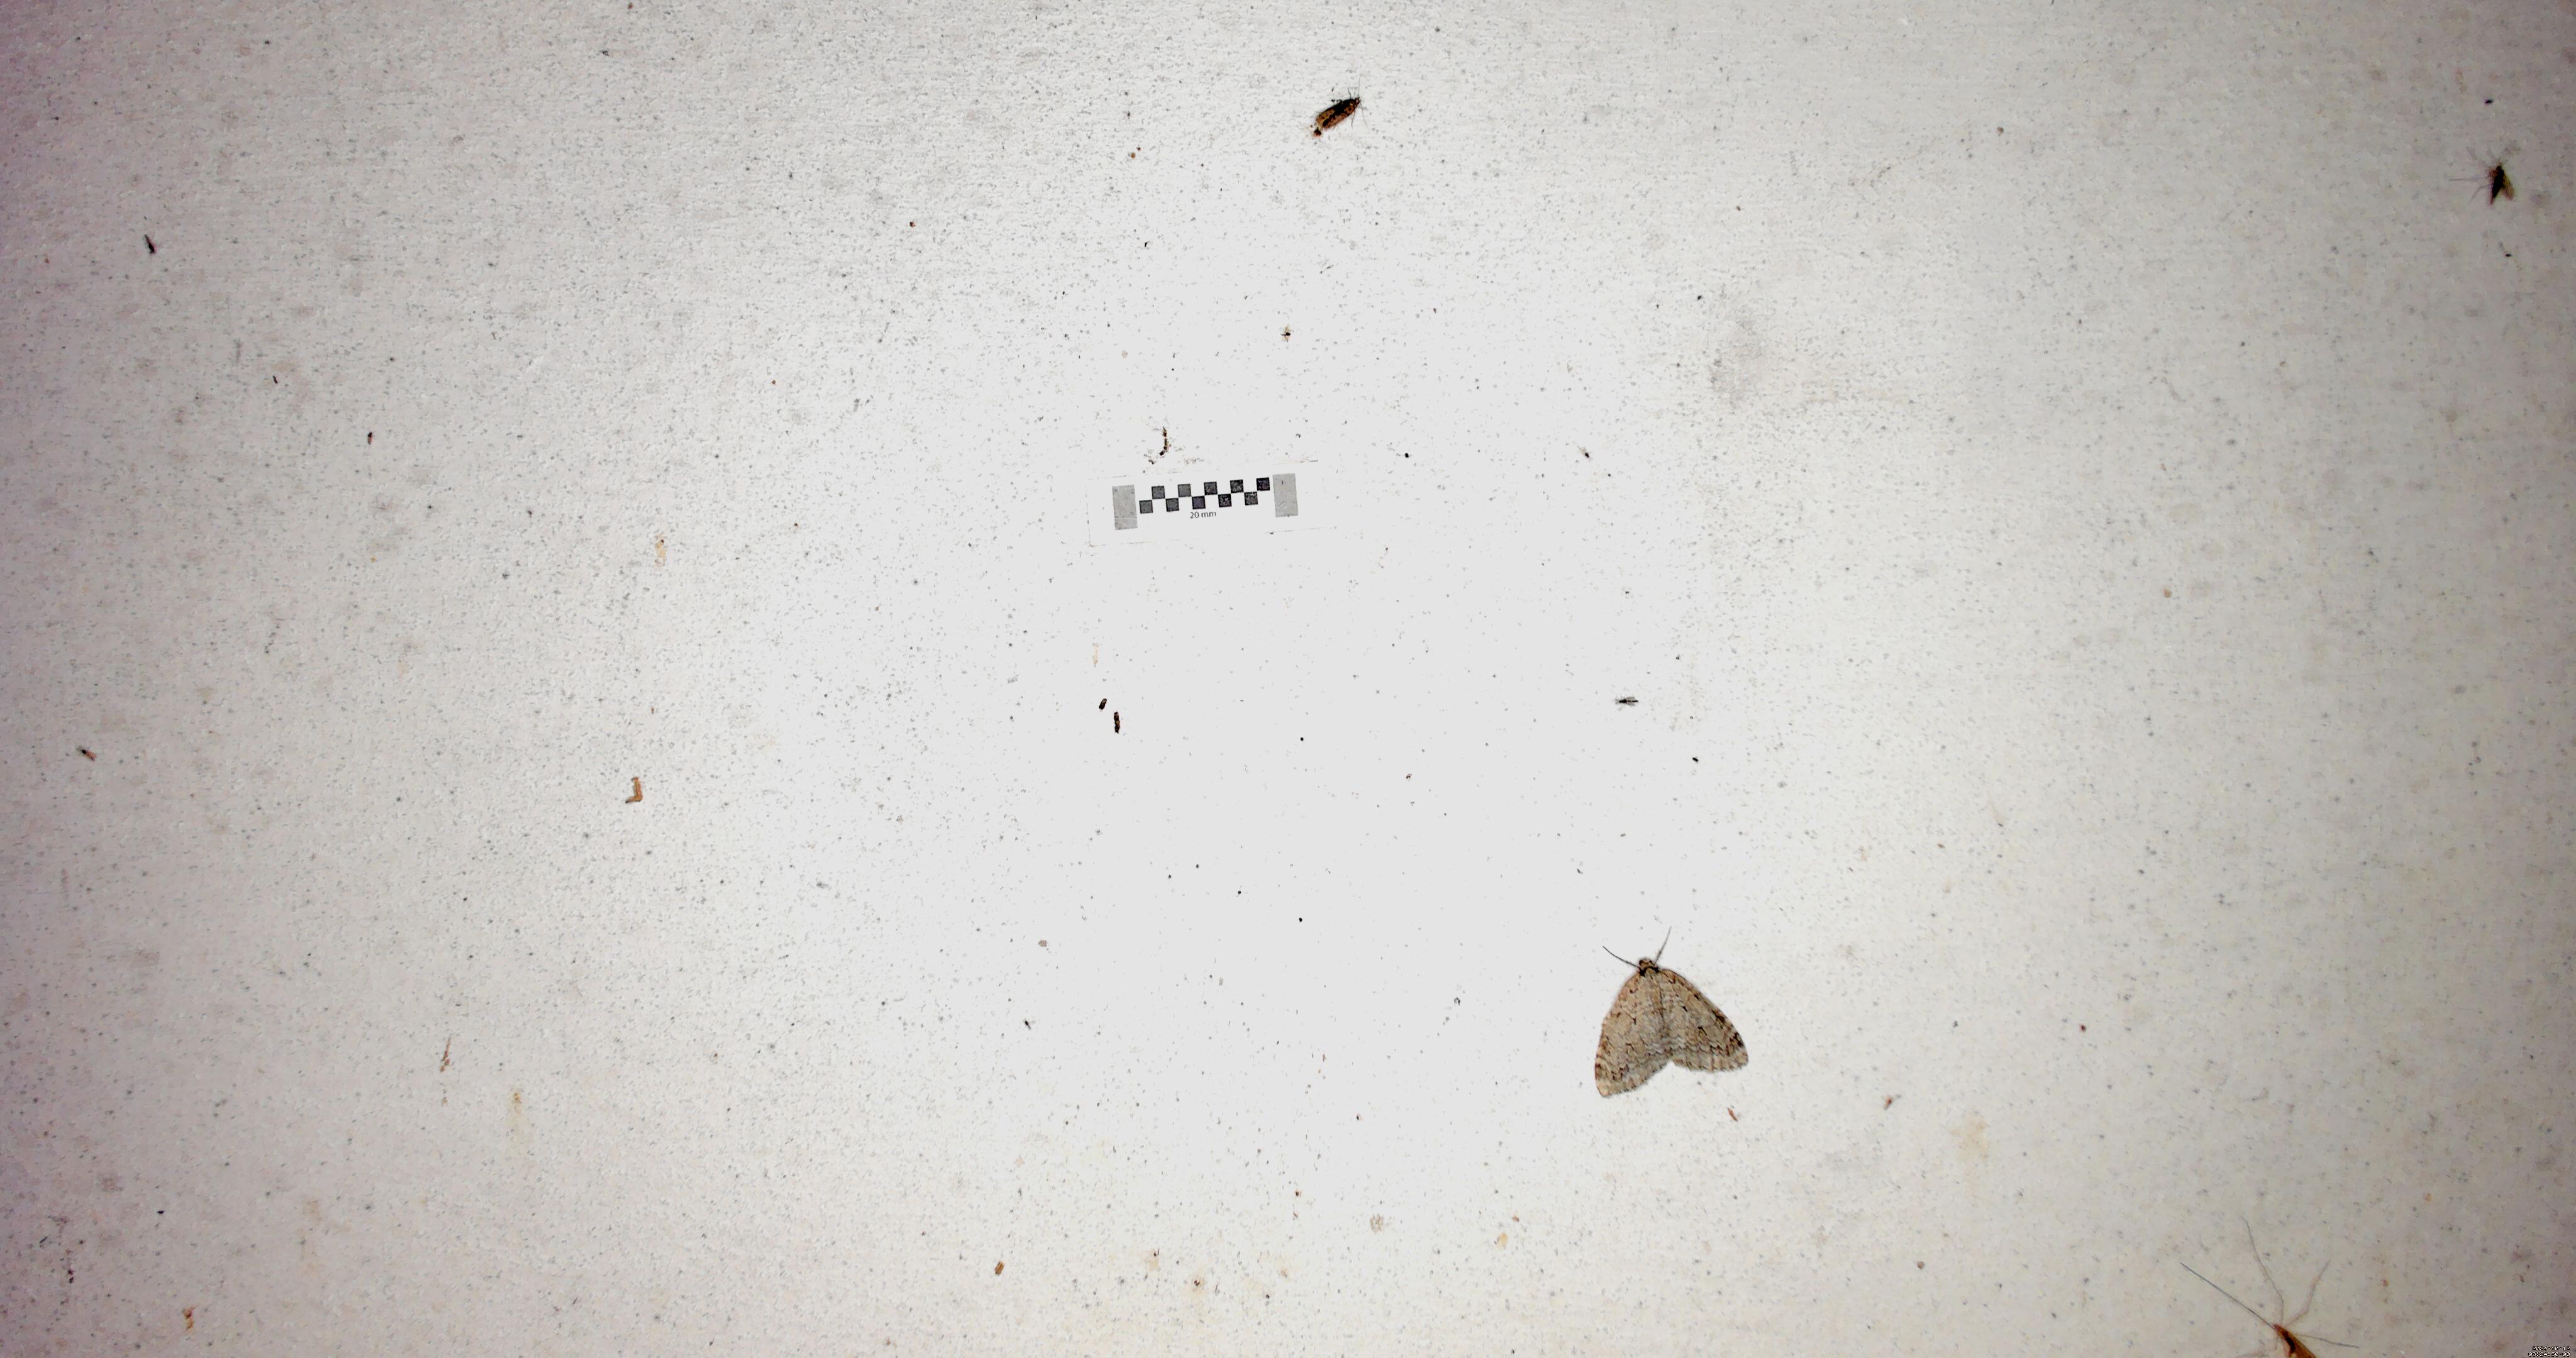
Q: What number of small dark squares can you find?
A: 10